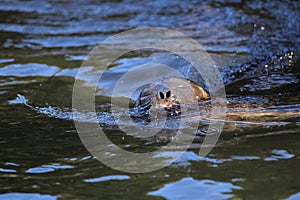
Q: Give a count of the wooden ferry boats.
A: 0